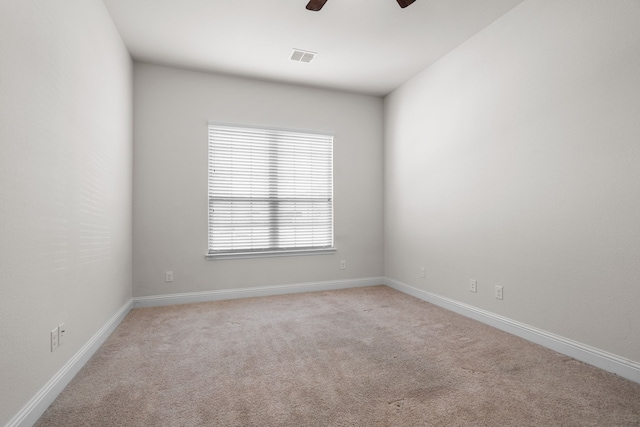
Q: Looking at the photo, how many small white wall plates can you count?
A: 7